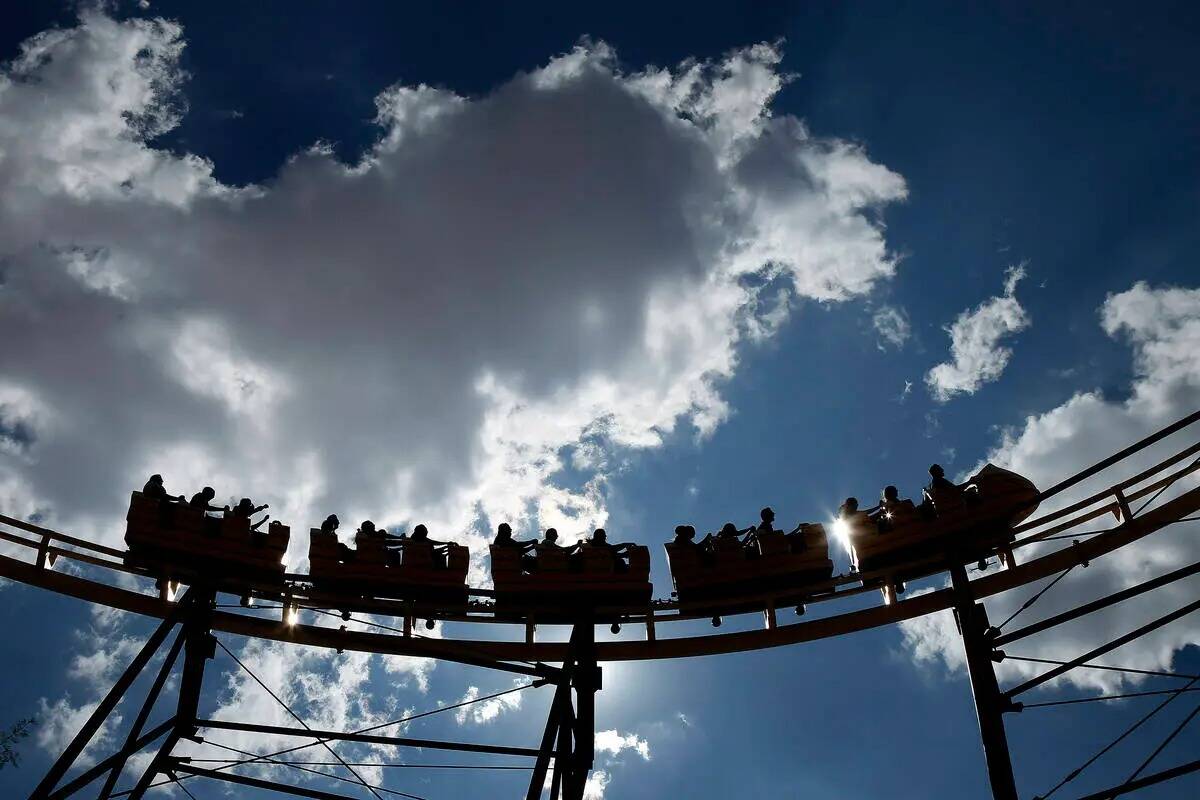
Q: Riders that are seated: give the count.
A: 15